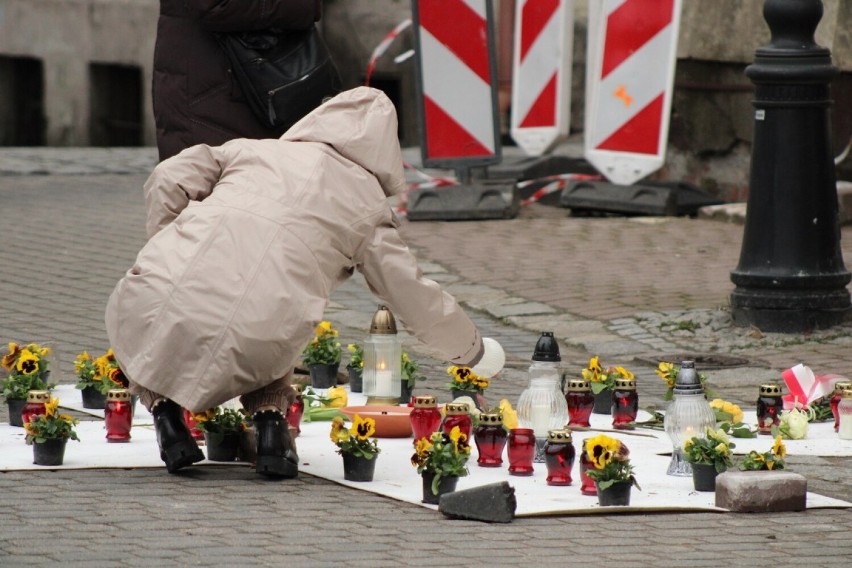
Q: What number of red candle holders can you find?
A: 14